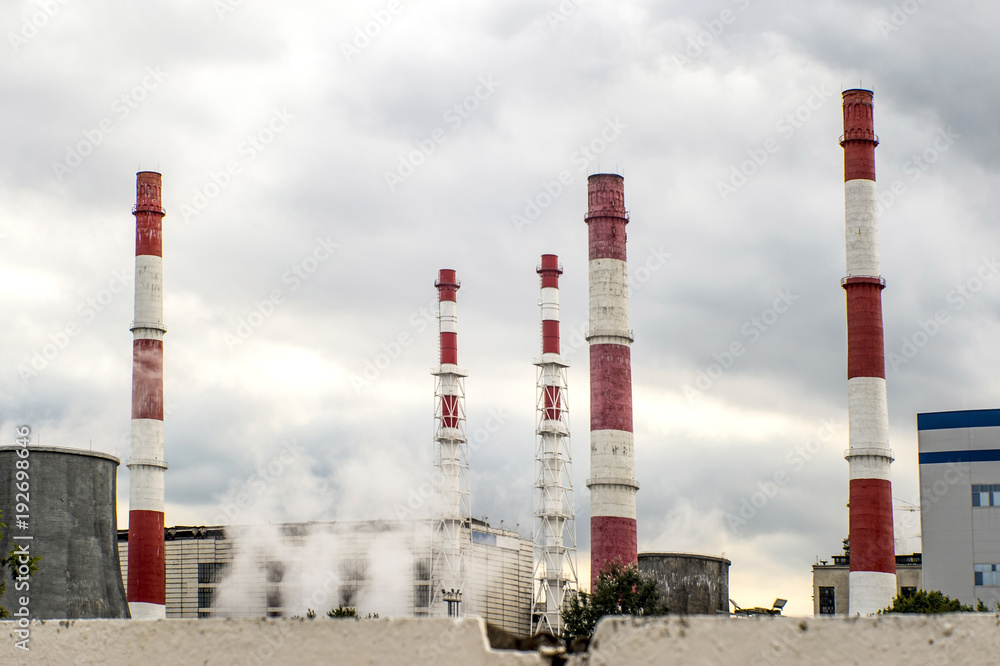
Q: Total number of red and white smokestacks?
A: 5